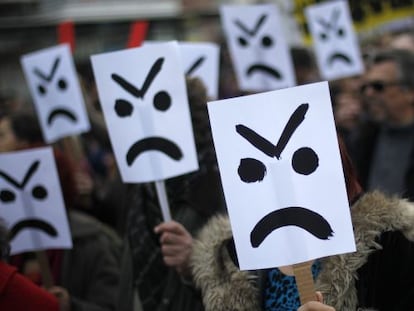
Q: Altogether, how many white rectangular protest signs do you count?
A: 7